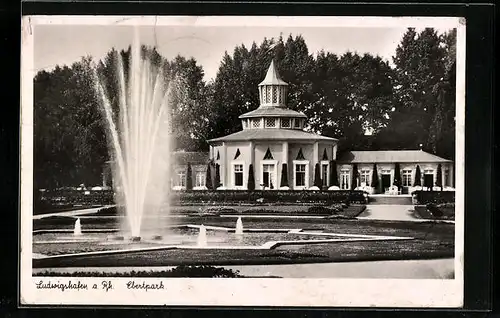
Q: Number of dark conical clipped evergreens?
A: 12